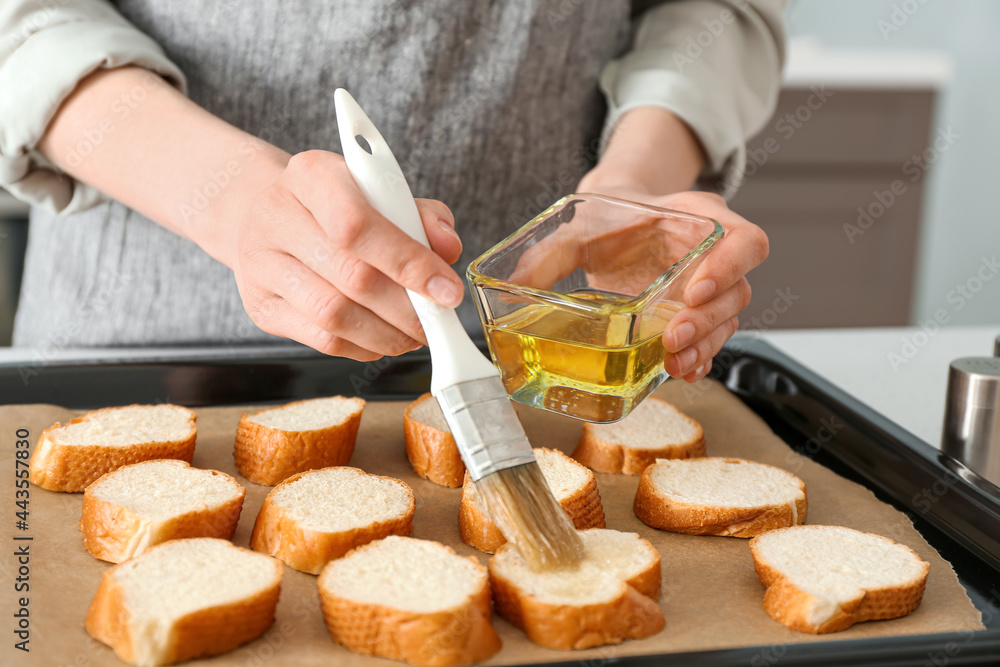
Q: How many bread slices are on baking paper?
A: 12